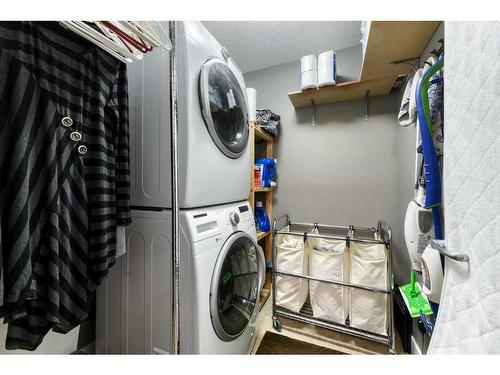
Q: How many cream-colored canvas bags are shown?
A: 3